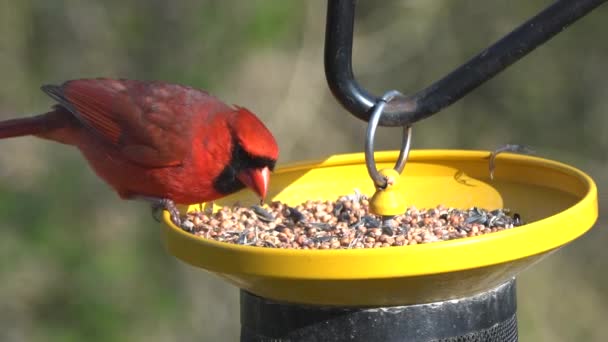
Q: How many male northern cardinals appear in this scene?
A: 1